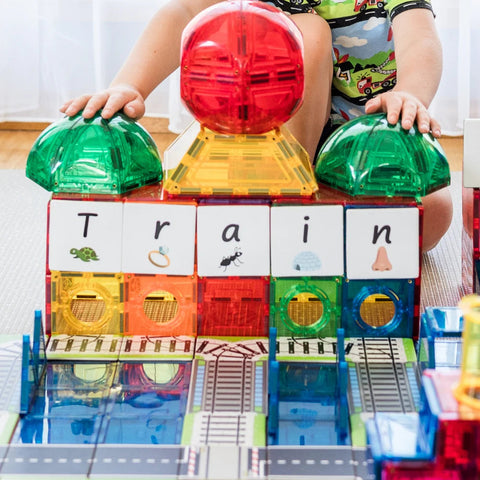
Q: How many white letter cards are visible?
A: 5